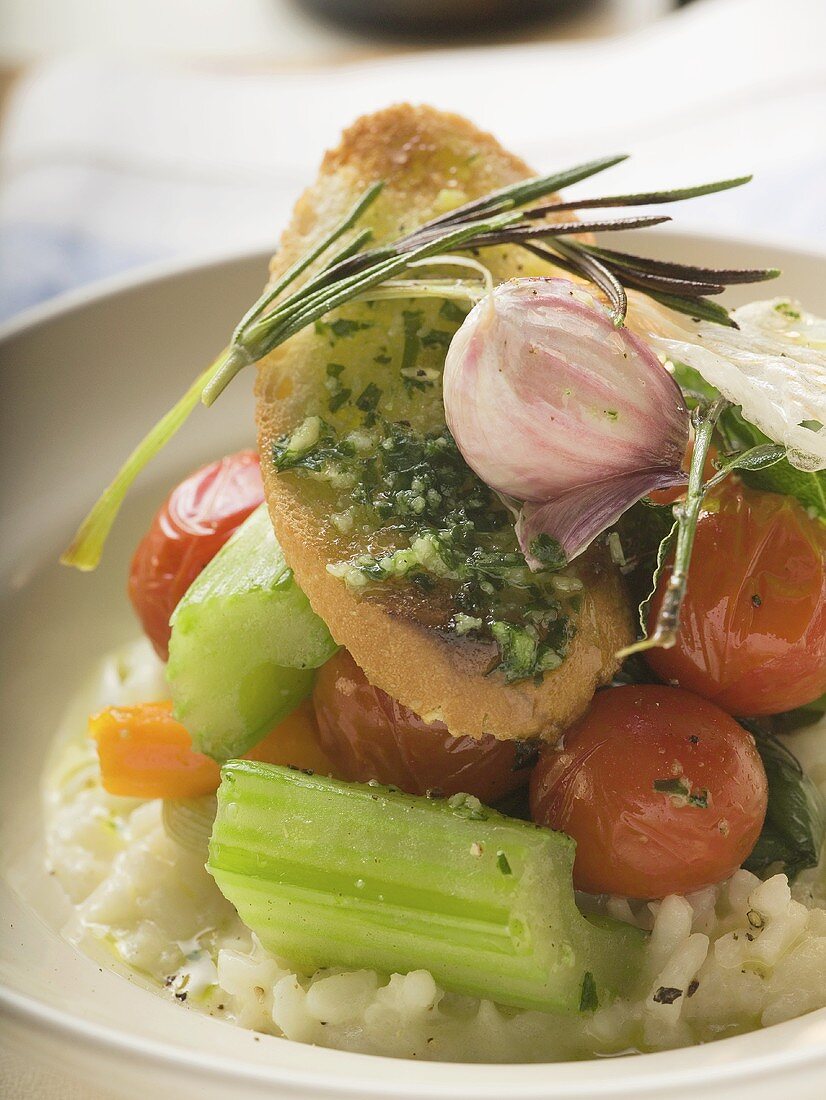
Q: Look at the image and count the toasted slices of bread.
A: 1